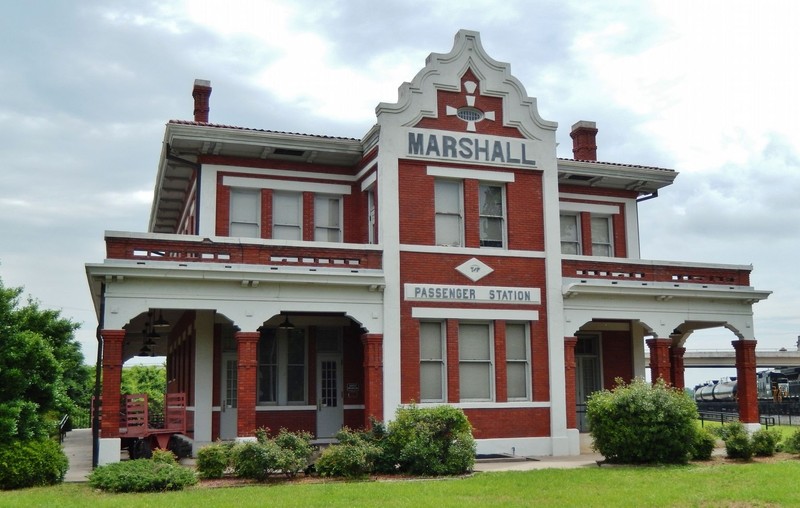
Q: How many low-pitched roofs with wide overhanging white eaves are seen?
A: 2